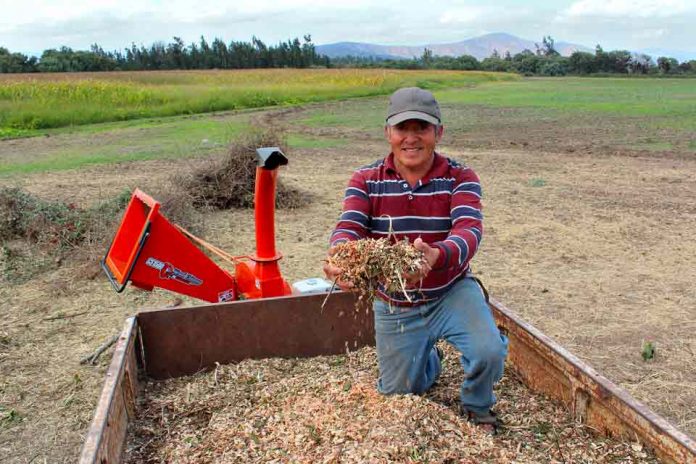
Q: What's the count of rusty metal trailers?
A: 1